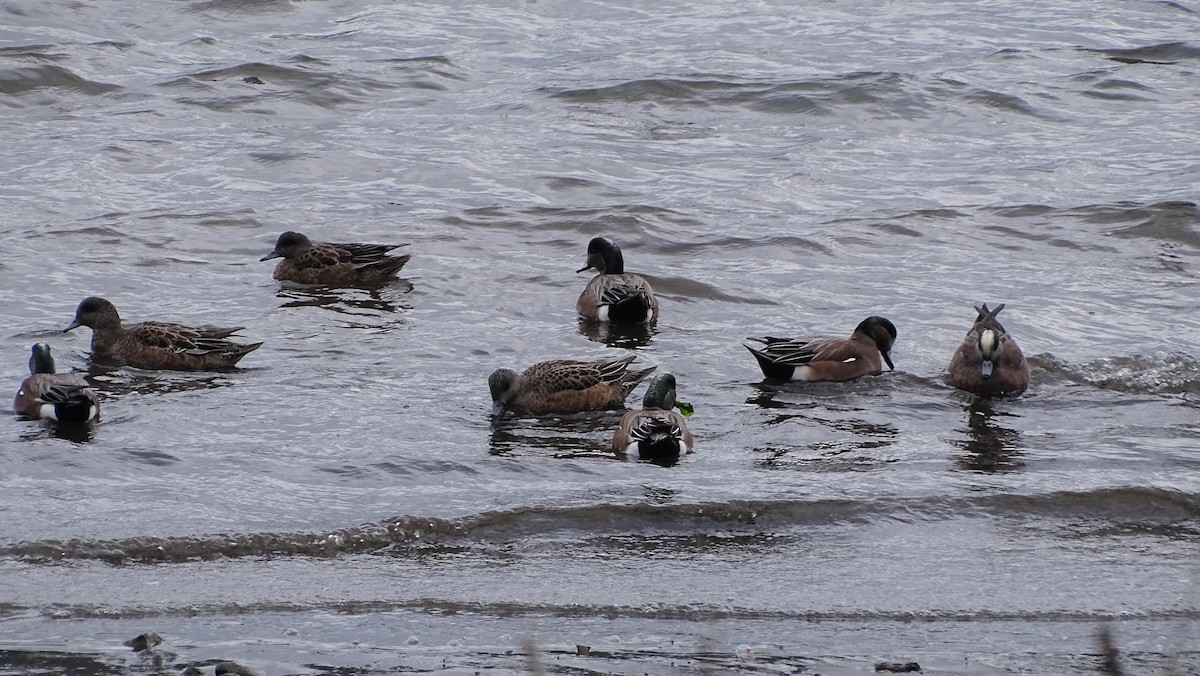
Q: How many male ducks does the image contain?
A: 5